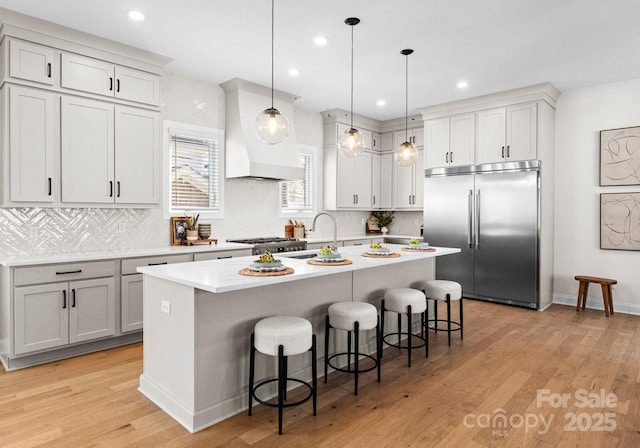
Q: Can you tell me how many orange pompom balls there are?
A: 0